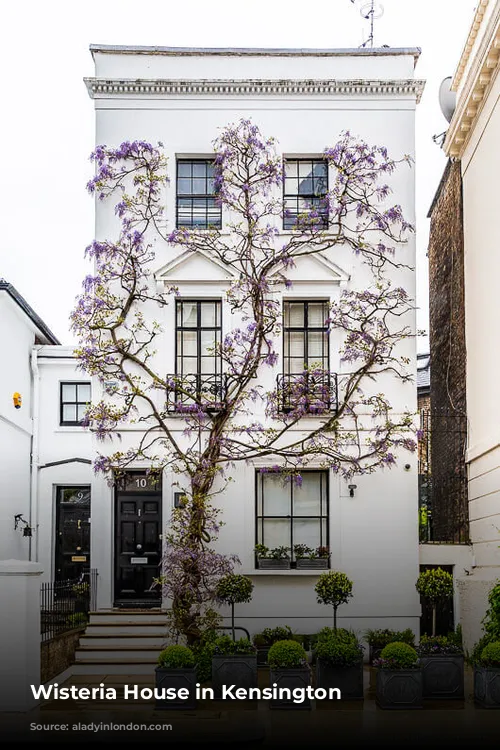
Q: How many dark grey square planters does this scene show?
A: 7